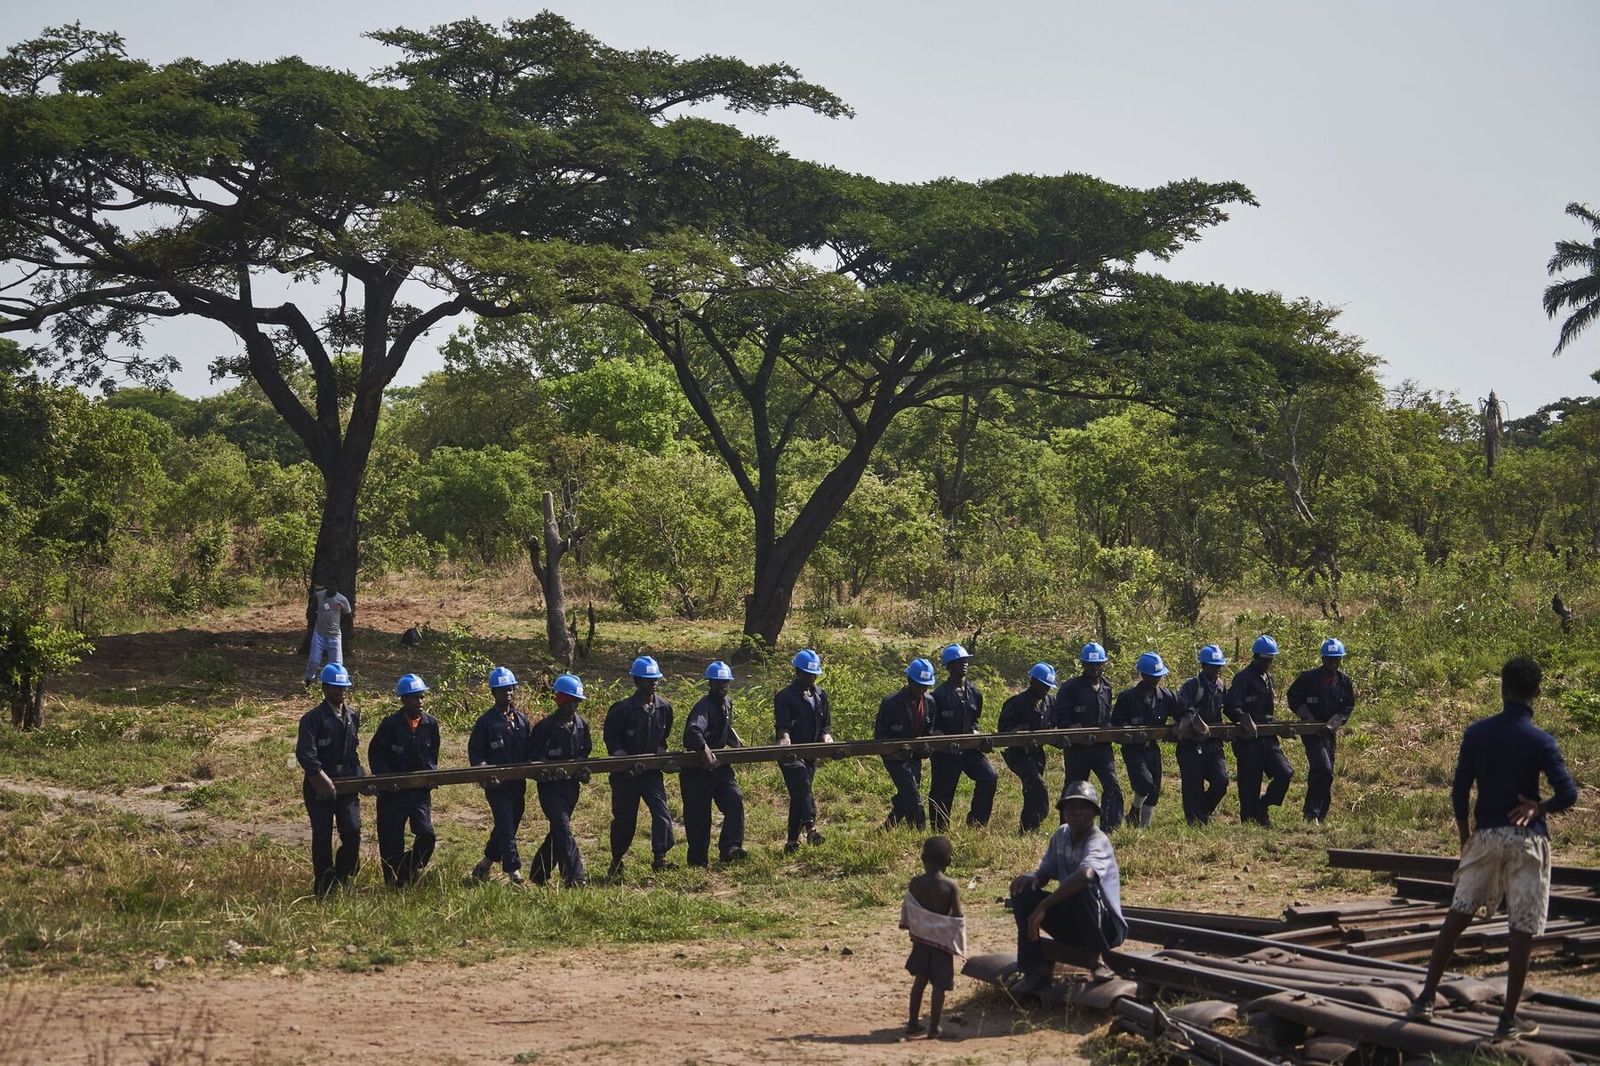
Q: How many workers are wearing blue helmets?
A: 15